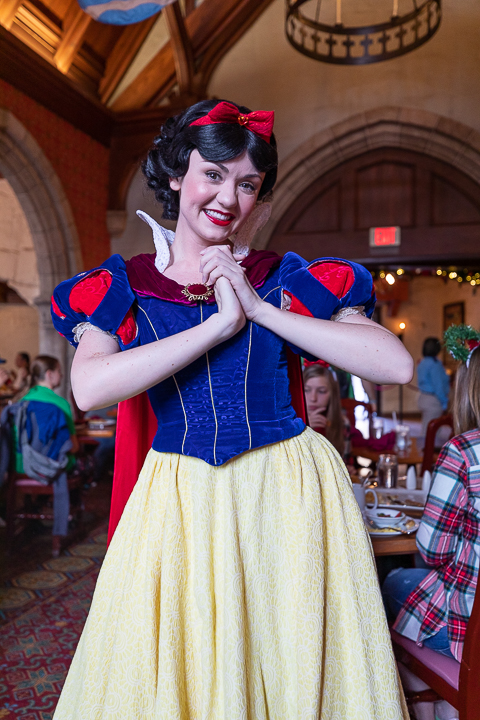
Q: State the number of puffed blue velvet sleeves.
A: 2